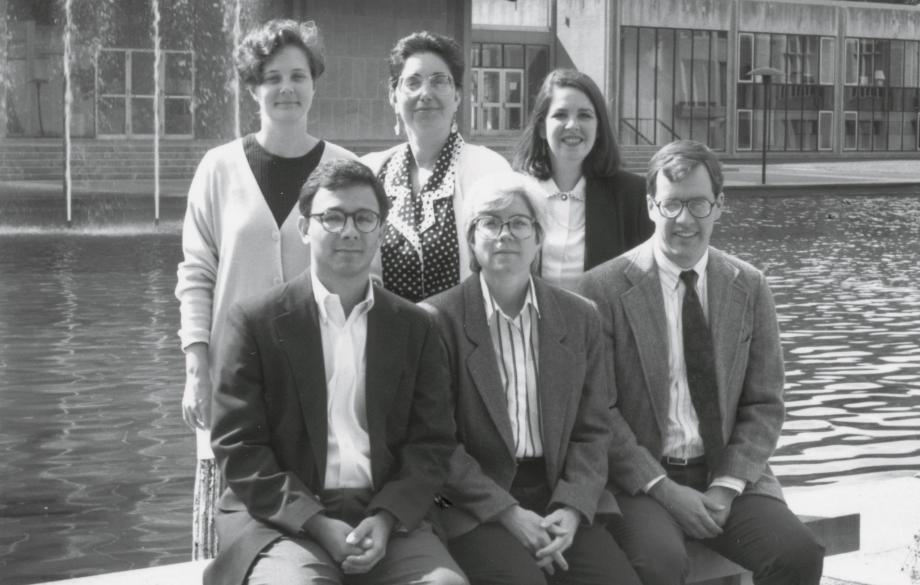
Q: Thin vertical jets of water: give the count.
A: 3